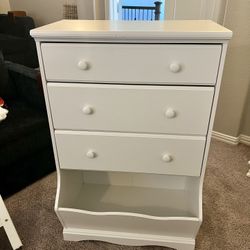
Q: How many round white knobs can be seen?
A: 6